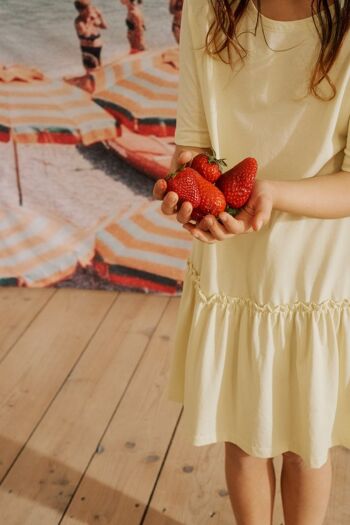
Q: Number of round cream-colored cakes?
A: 0